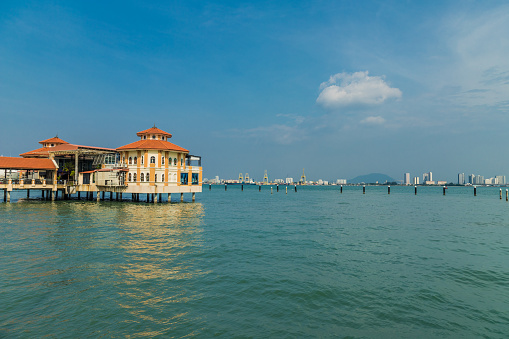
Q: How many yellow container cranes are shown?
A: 4